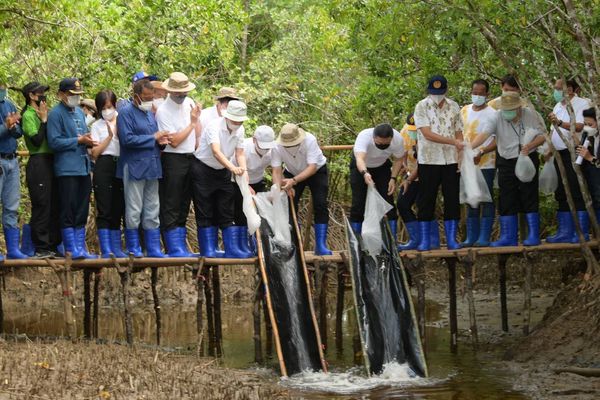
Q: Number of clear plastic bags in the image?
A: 6